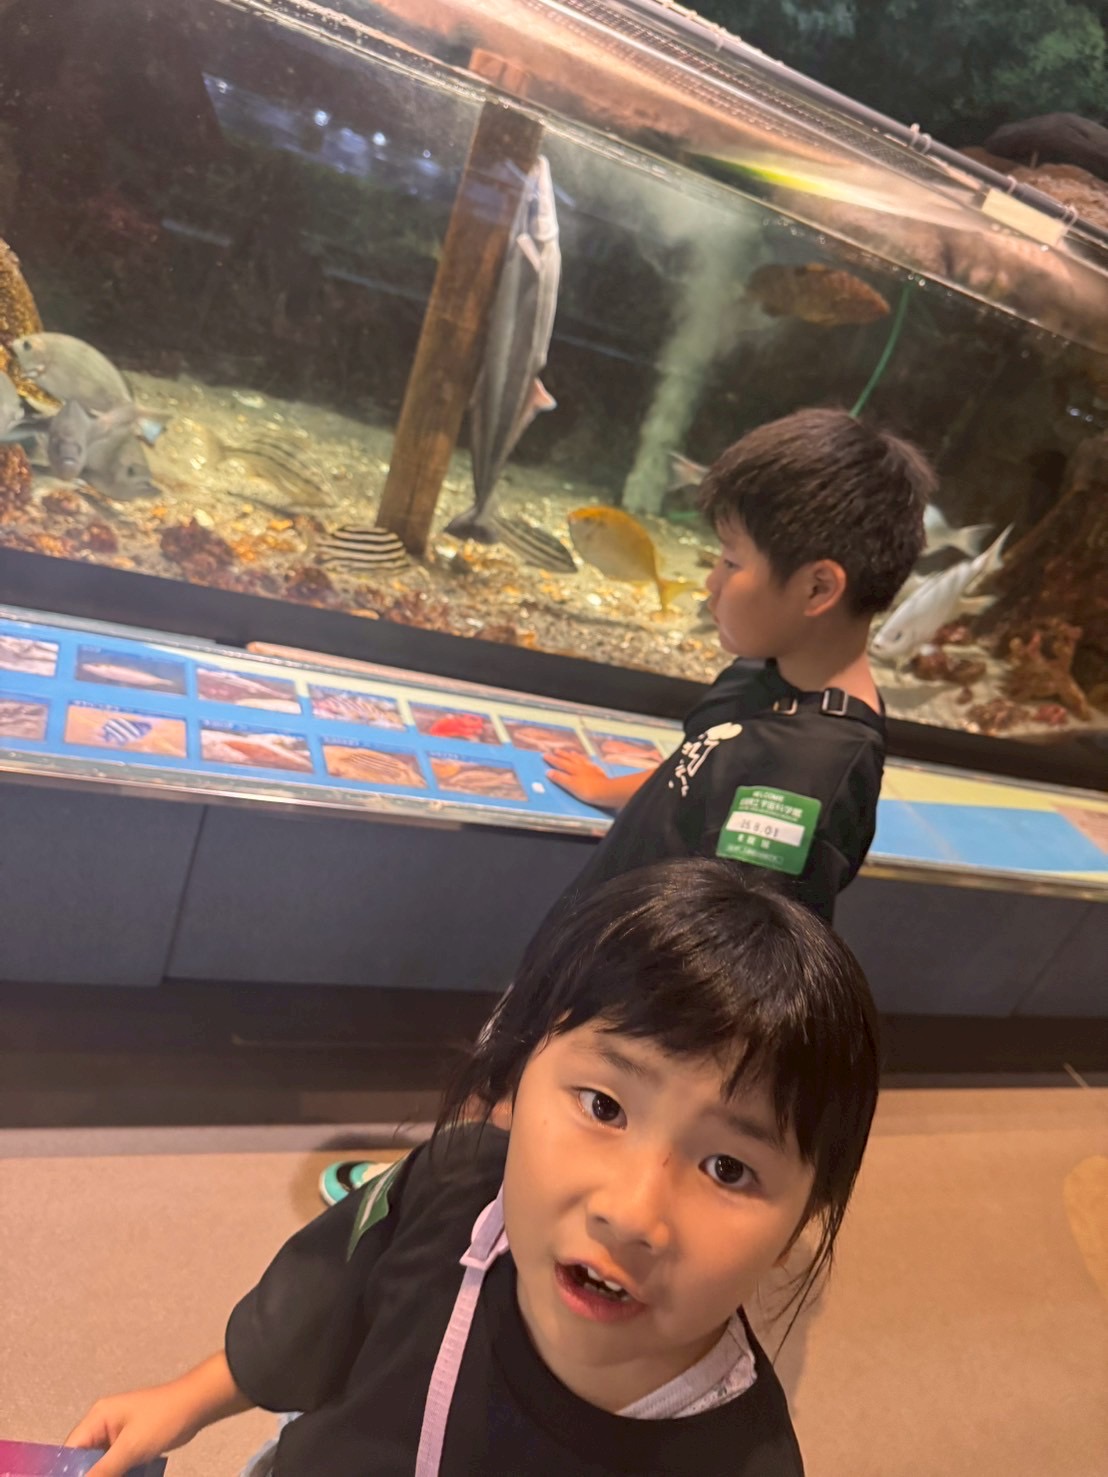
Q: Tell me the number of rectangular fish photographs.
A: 12